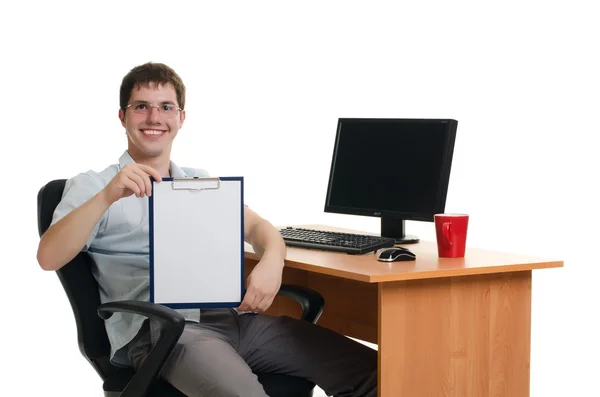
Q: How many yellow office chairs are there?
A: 0